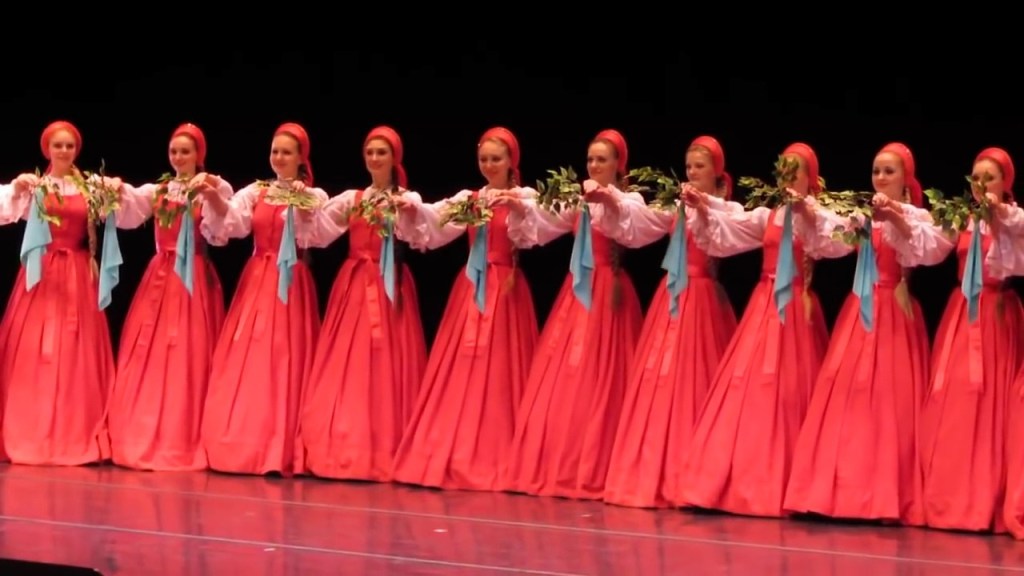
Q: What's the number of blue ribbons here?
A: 11